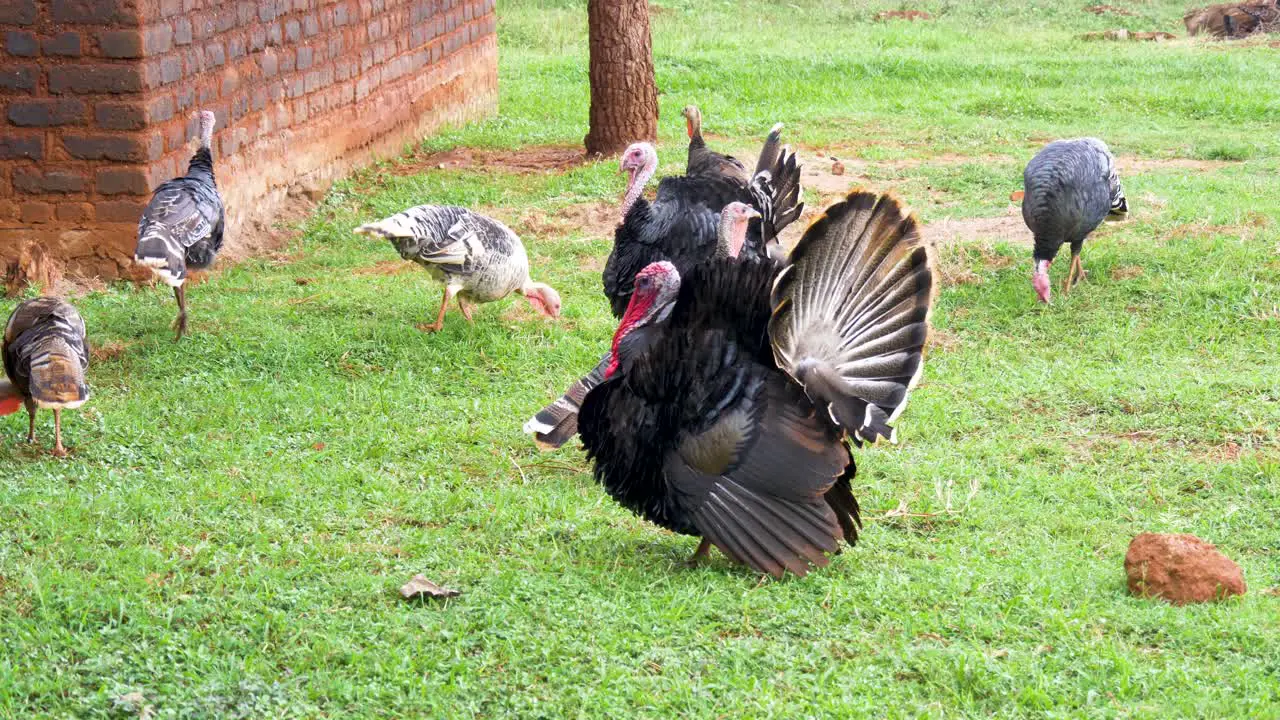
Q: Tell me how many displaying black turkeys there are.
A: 2